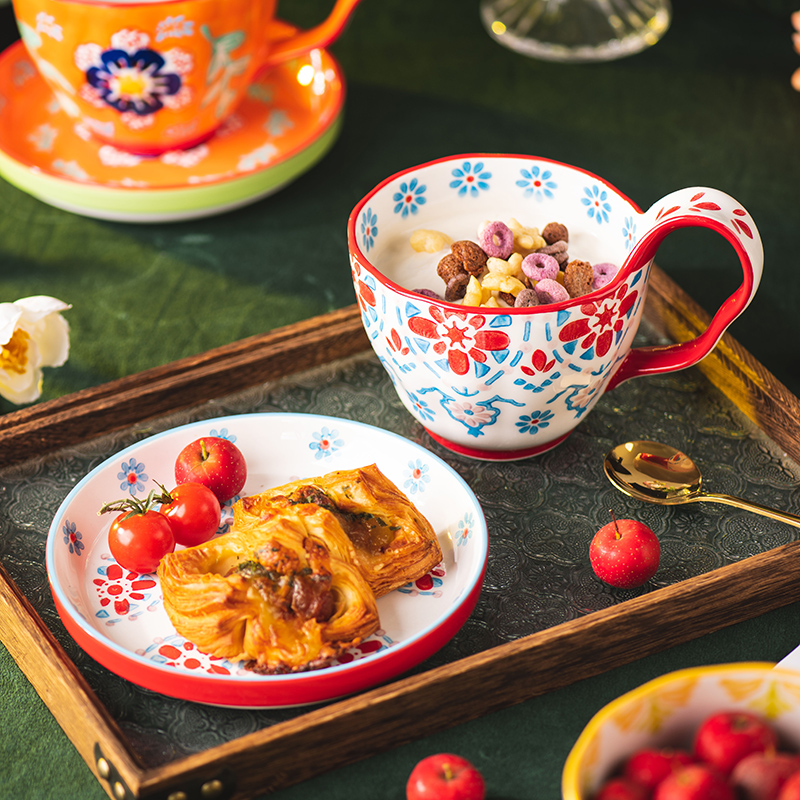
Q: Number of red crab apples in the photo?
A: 9